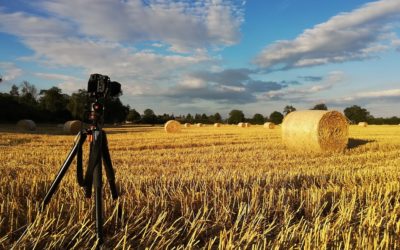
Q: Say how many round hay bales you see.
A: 11